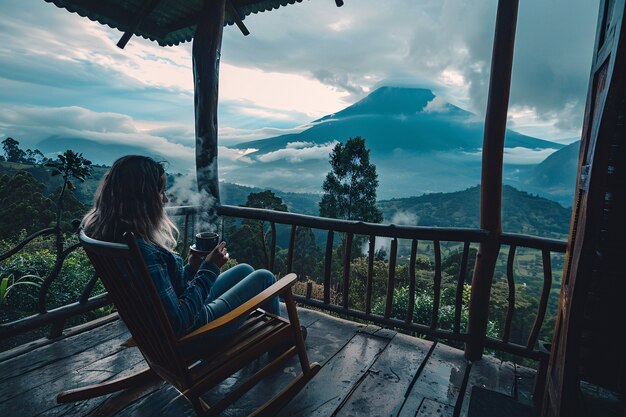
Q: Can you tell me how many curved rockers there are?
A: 2